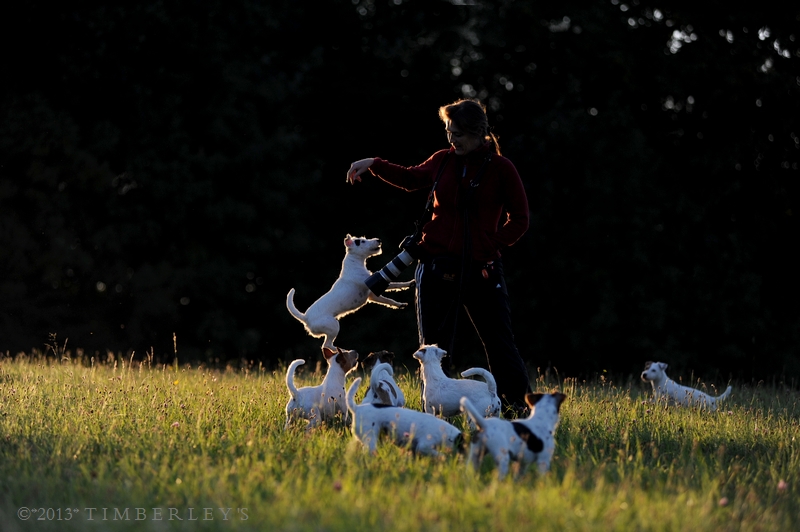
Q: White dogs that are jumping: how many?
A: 1